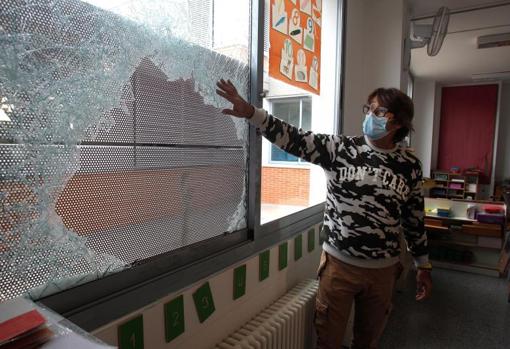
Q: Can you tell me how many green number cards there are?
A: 8